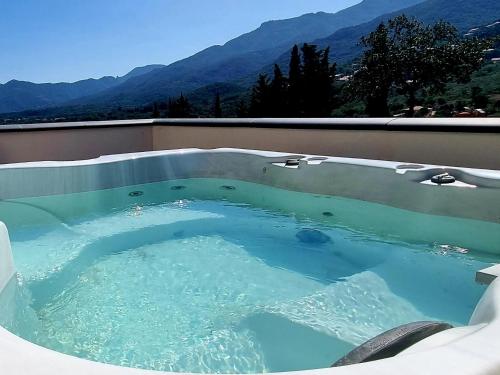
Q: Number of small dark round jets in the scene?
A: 4